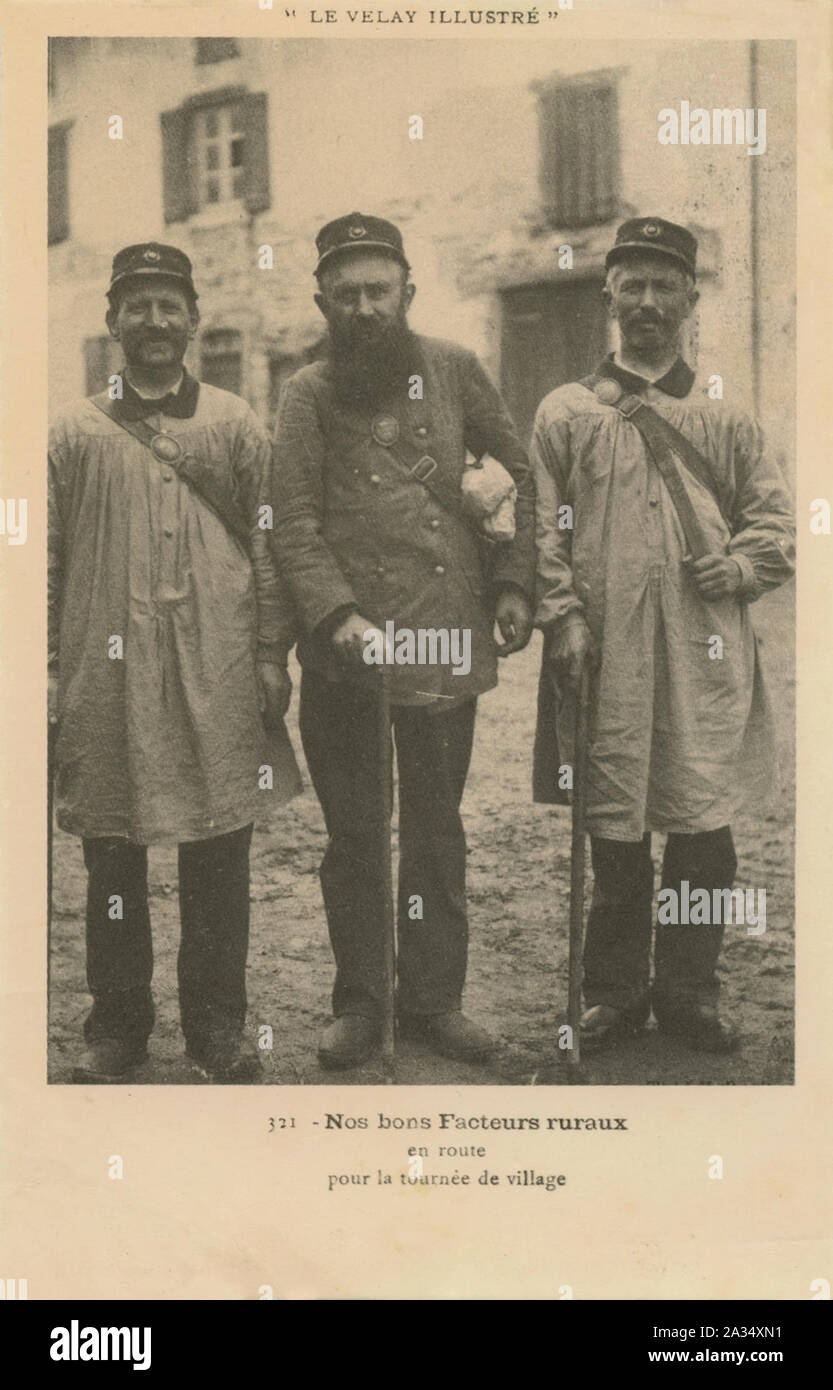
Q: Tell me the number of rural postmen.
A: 3